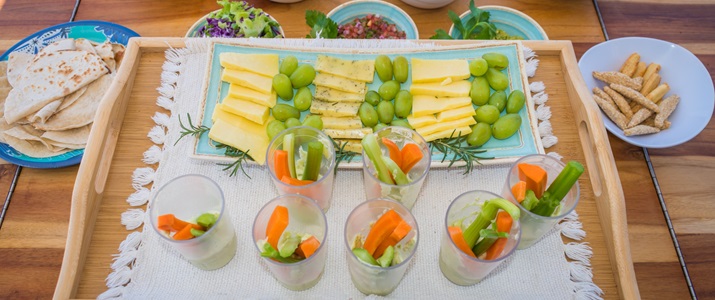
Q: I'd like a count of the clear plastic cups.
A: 7